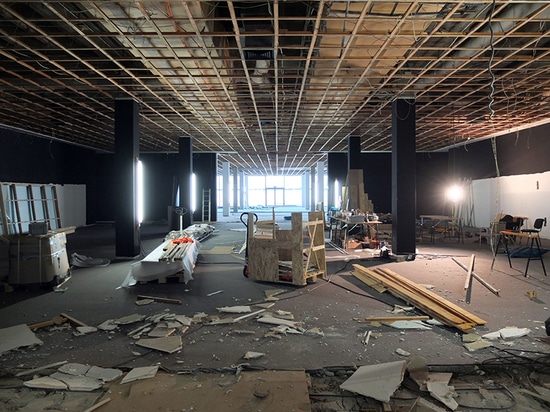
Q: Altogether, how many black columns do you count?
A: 4